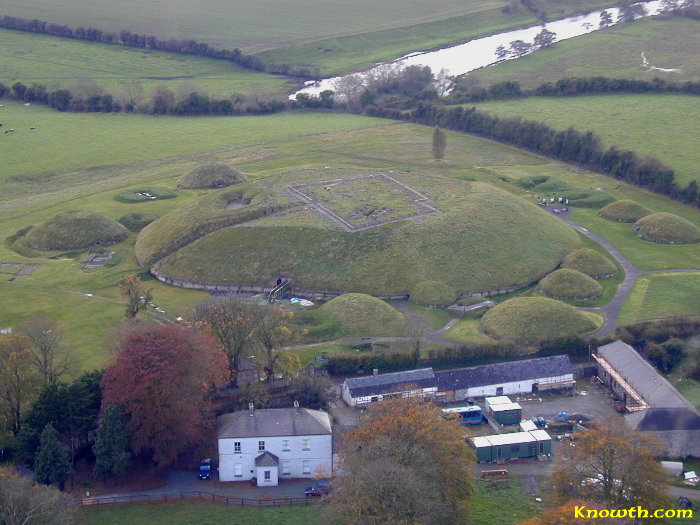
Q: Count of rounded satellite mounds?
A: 9